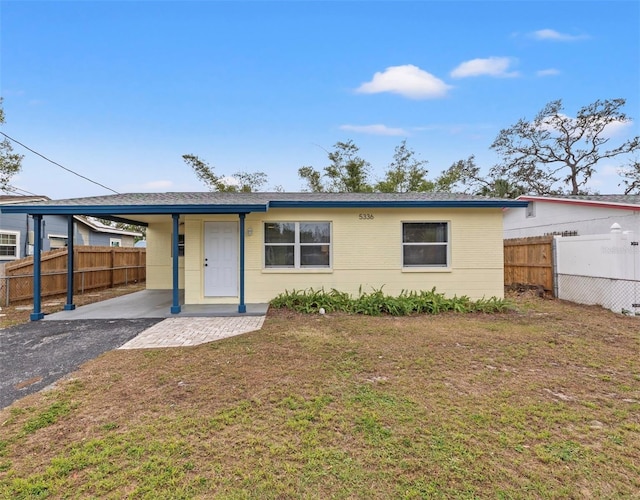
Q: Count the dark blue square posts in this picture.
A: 4